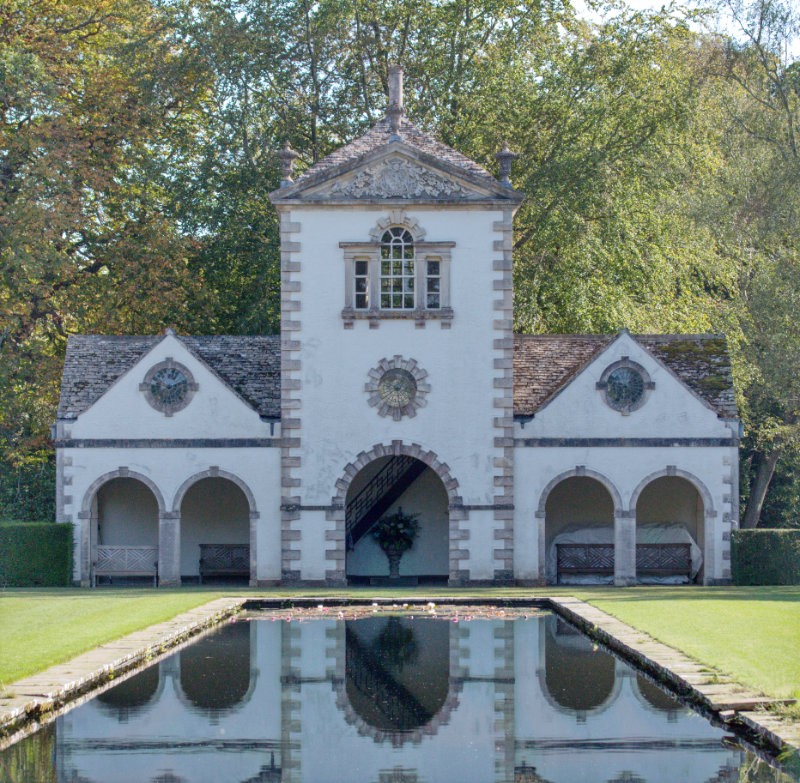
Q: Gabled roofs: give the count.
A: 3